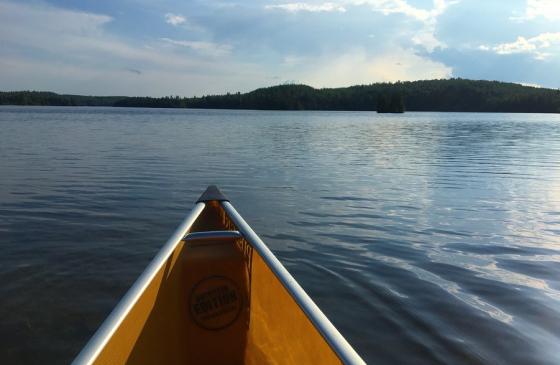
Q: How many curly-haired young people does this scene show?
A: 0